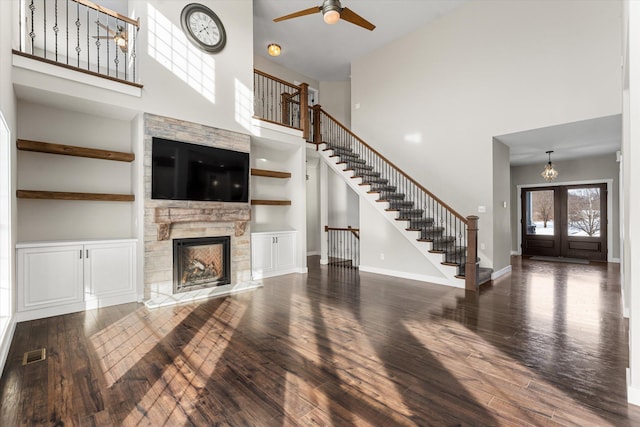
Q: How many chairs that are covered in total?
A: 0